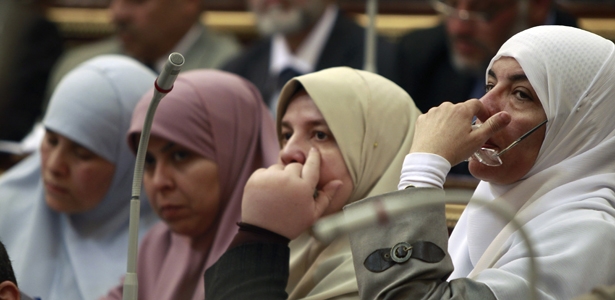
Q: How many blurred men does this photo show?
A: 3